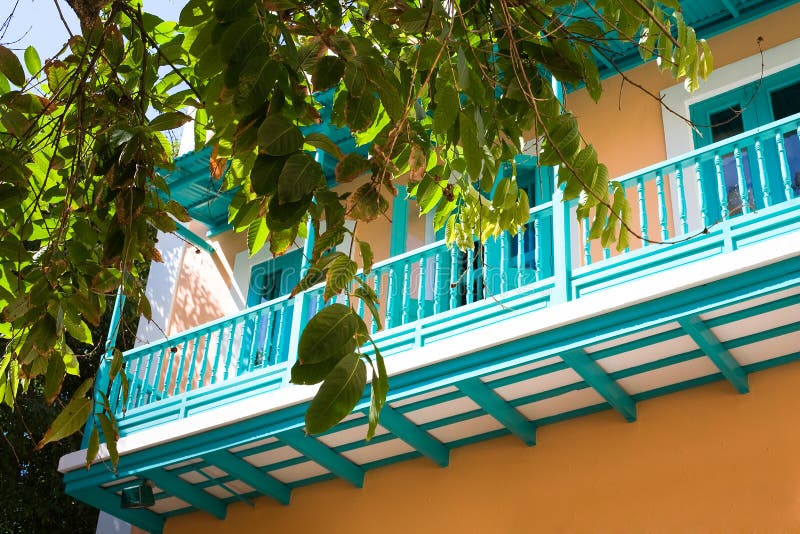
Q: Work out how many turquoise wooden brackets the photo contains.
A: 8